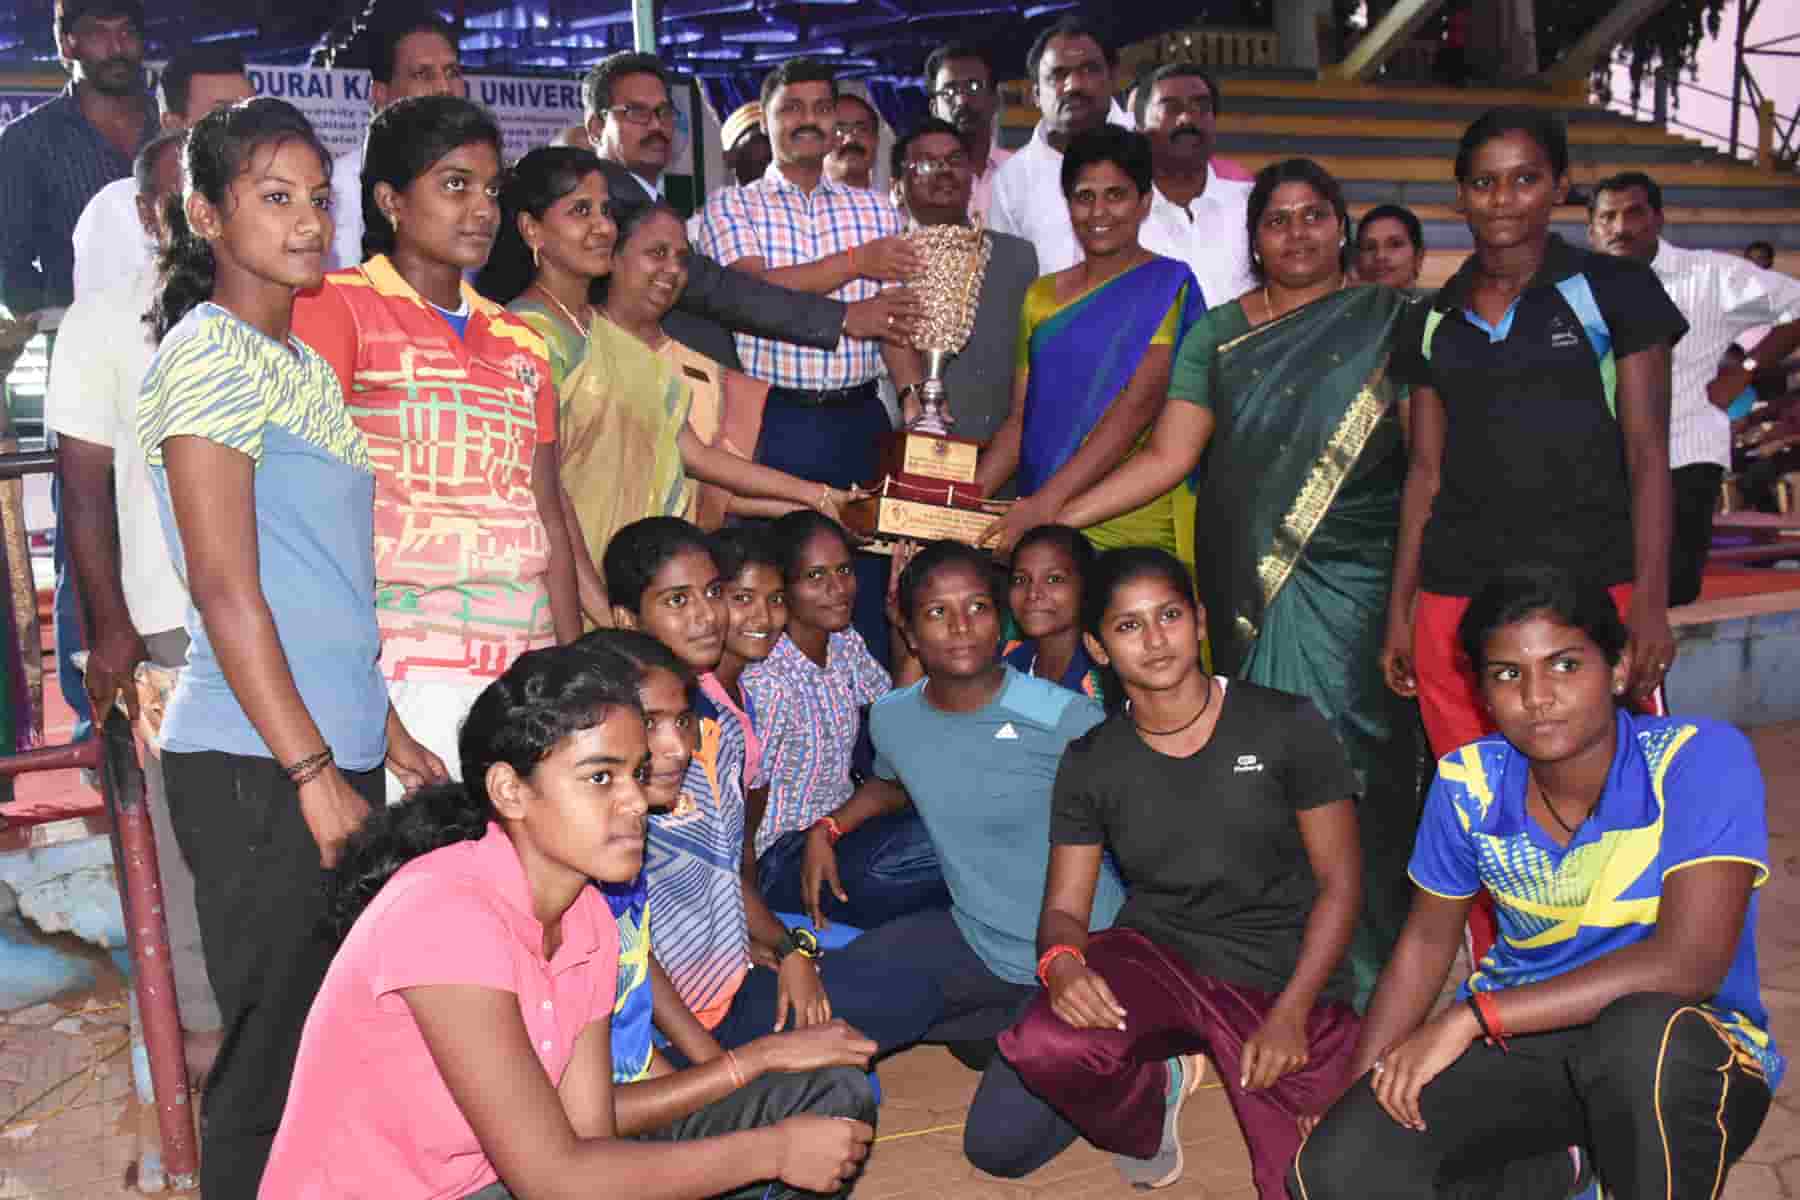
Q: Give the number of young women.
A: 12